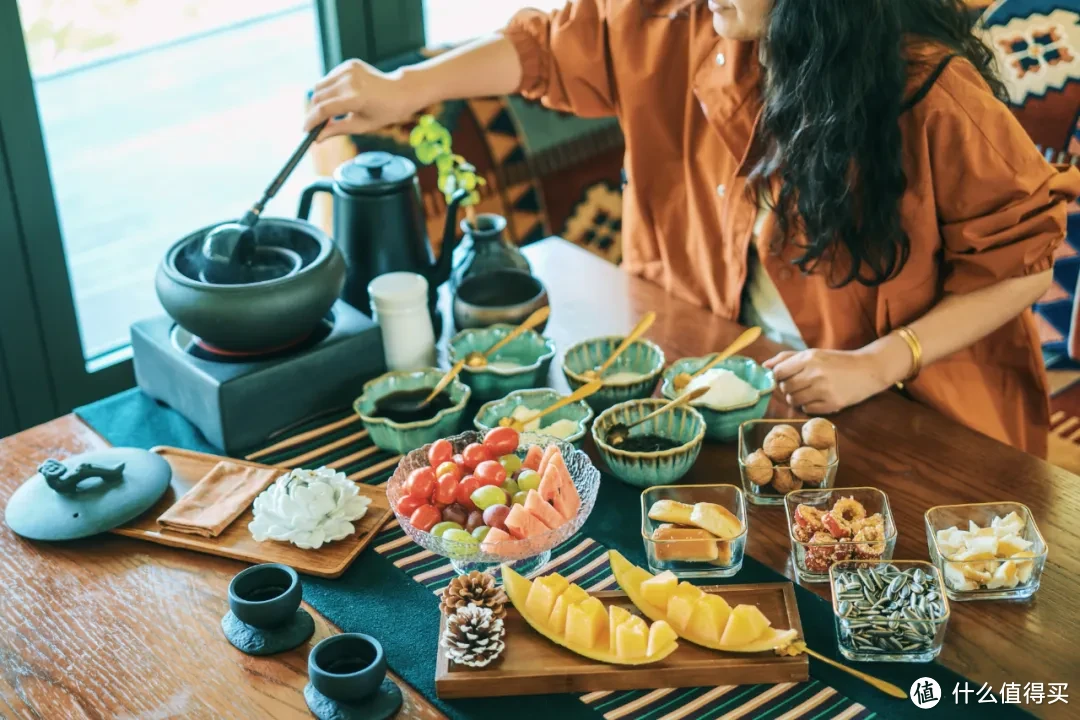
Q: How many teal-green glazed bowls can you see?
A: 6